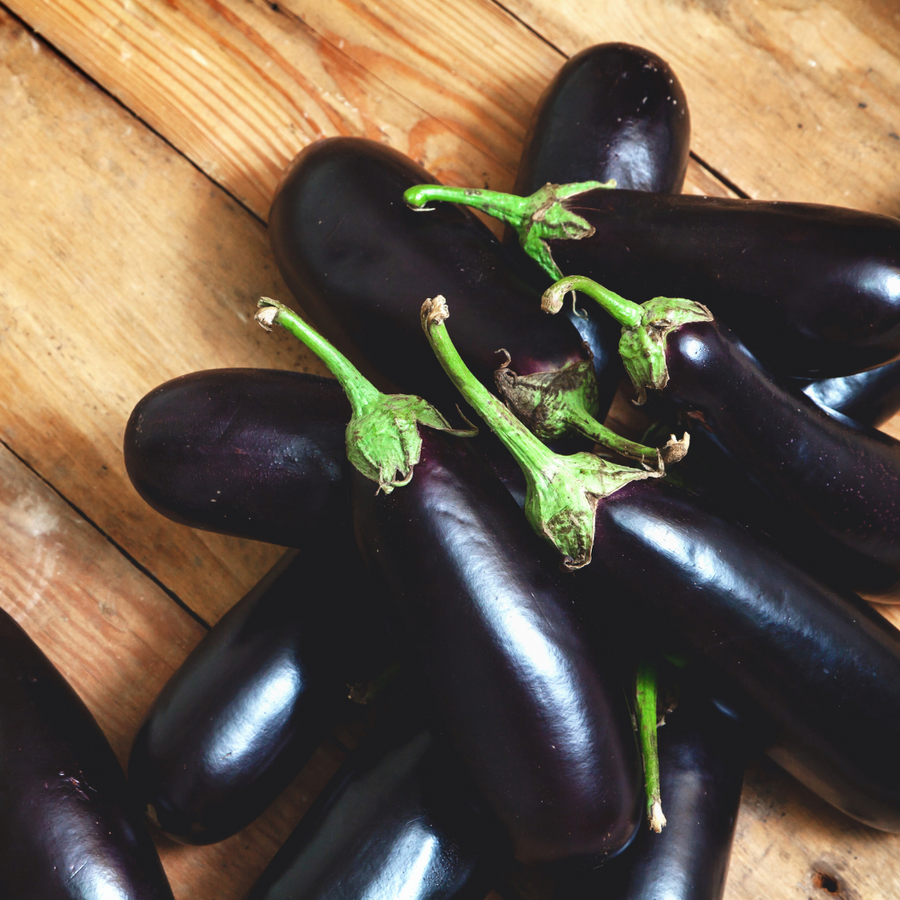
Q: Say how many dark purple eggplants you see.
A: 12